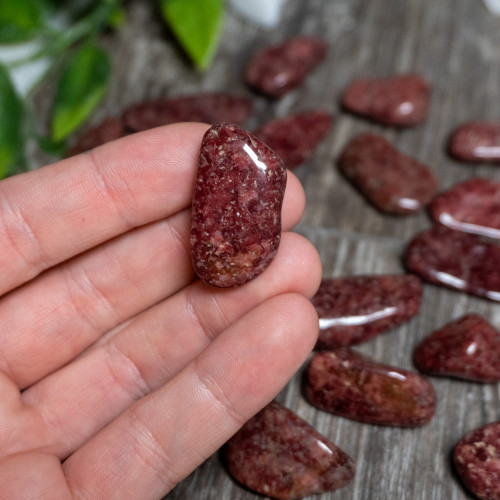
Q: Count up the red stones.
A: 15